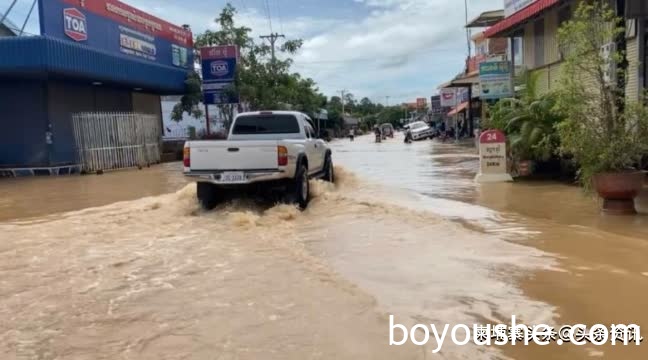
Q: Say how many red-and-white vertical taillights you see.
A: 2